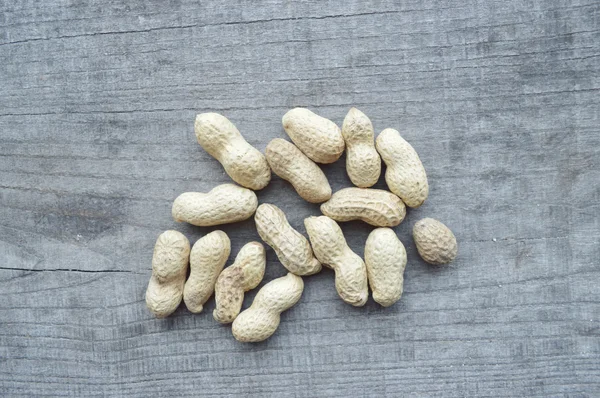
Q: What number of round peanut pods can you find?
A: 1